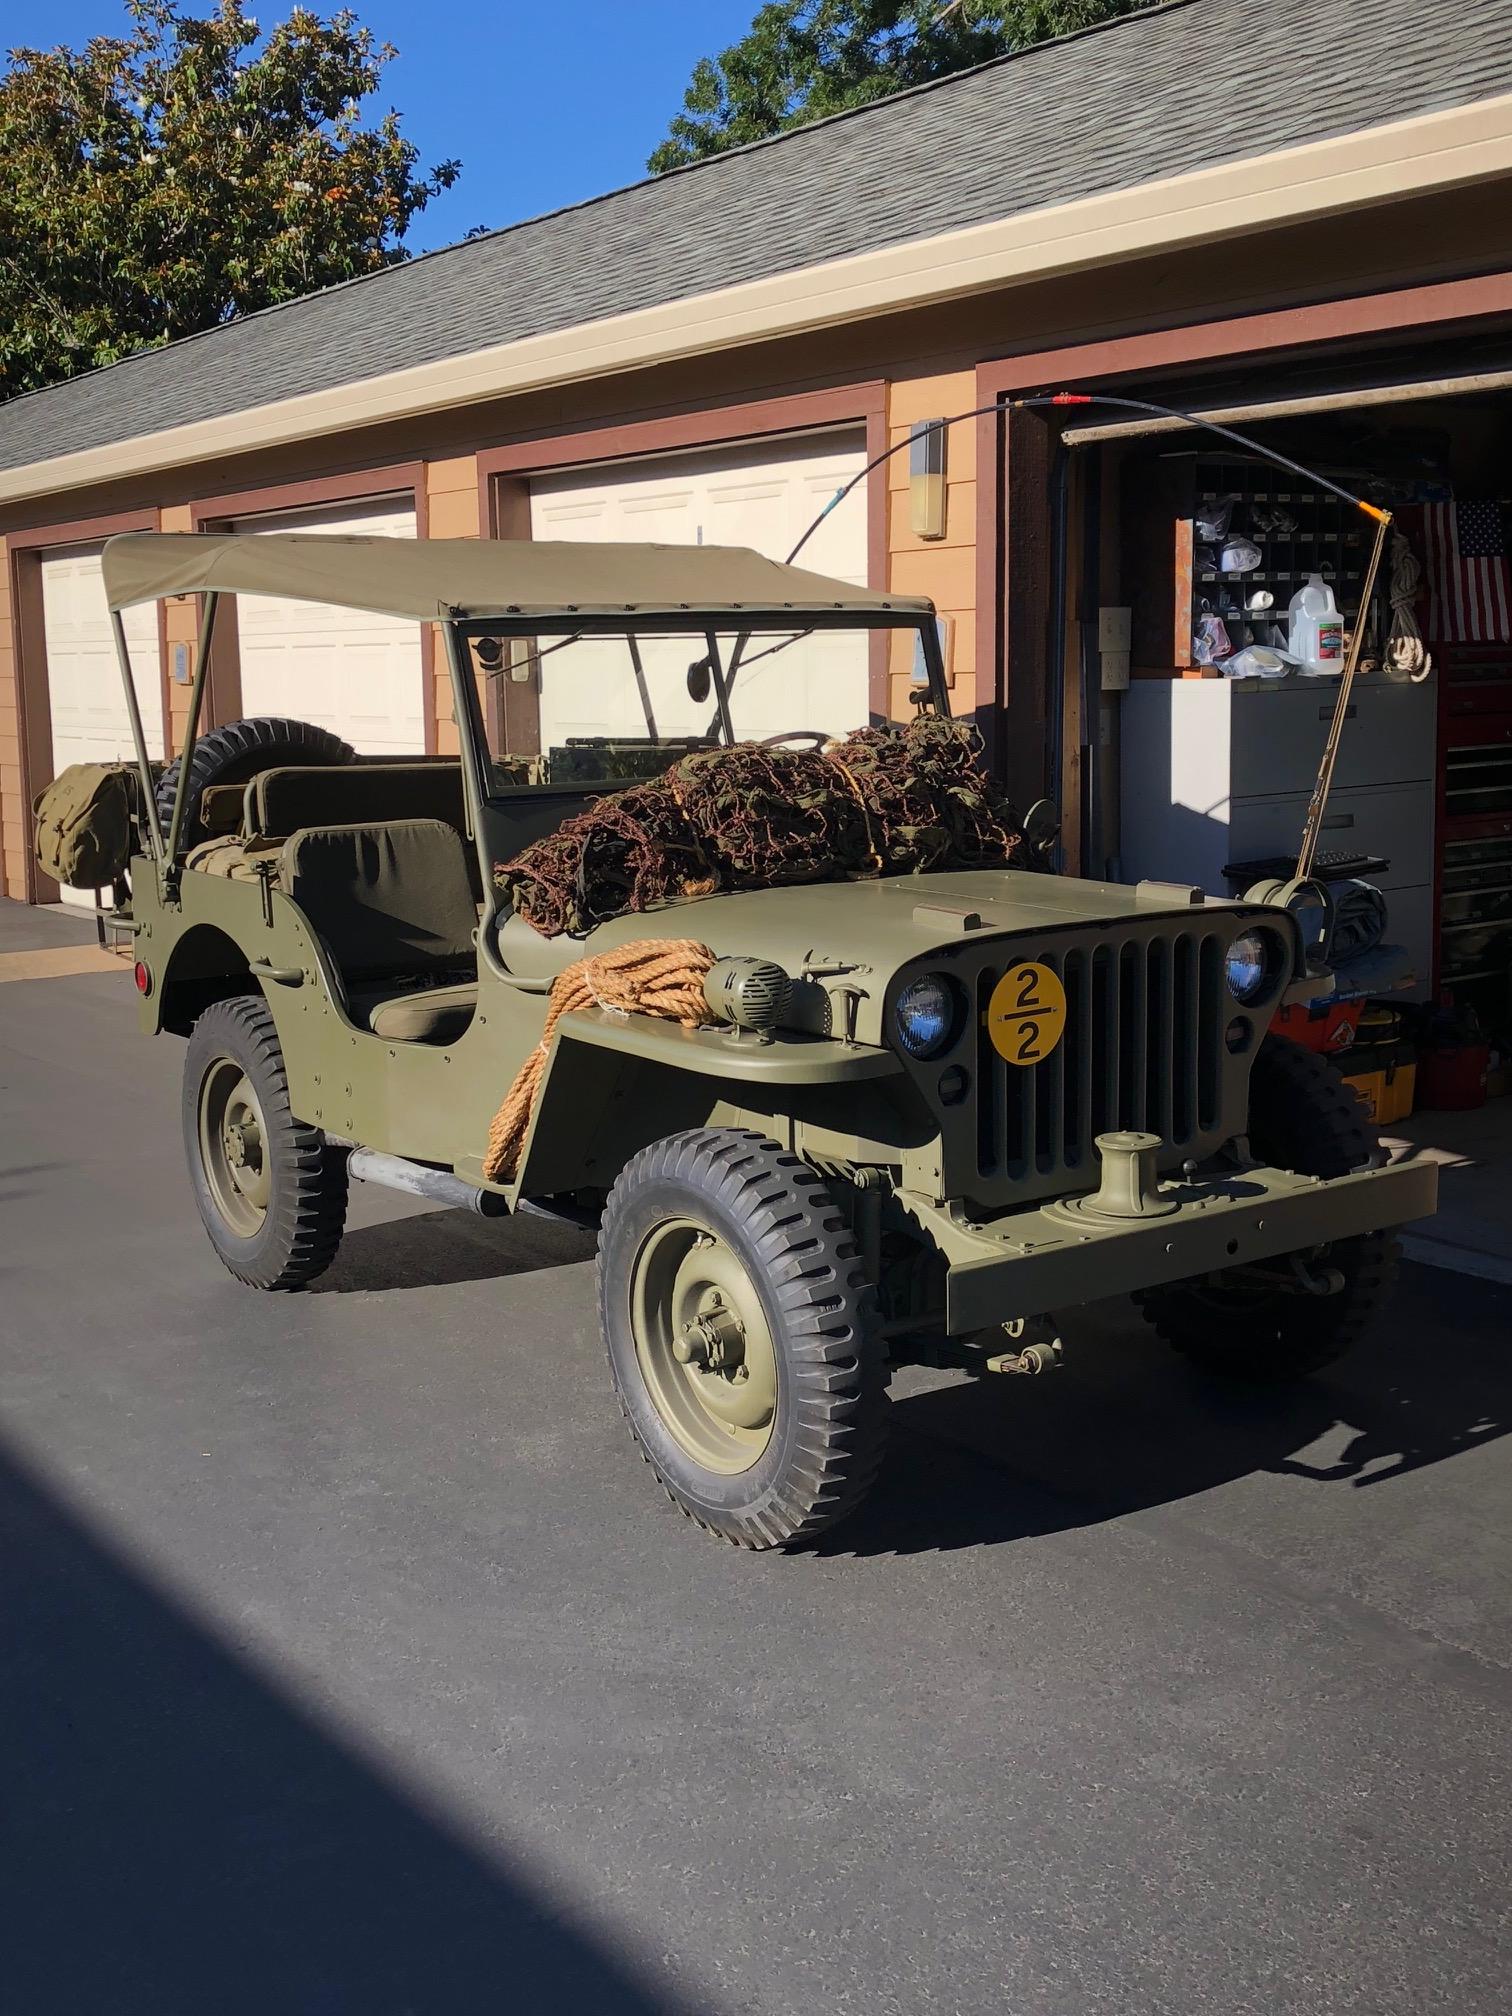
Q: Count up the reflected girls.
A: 0